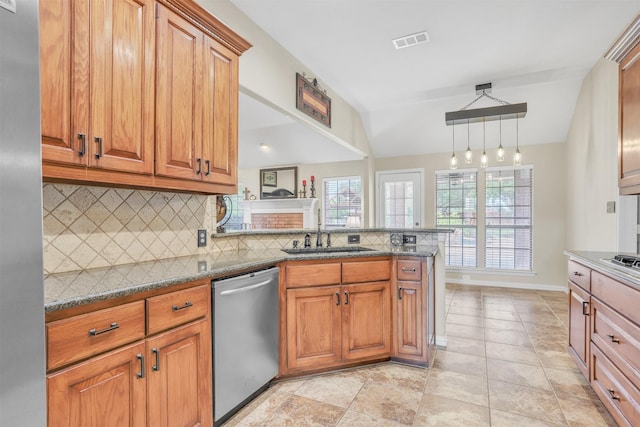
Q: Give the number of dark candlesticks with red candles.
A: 2